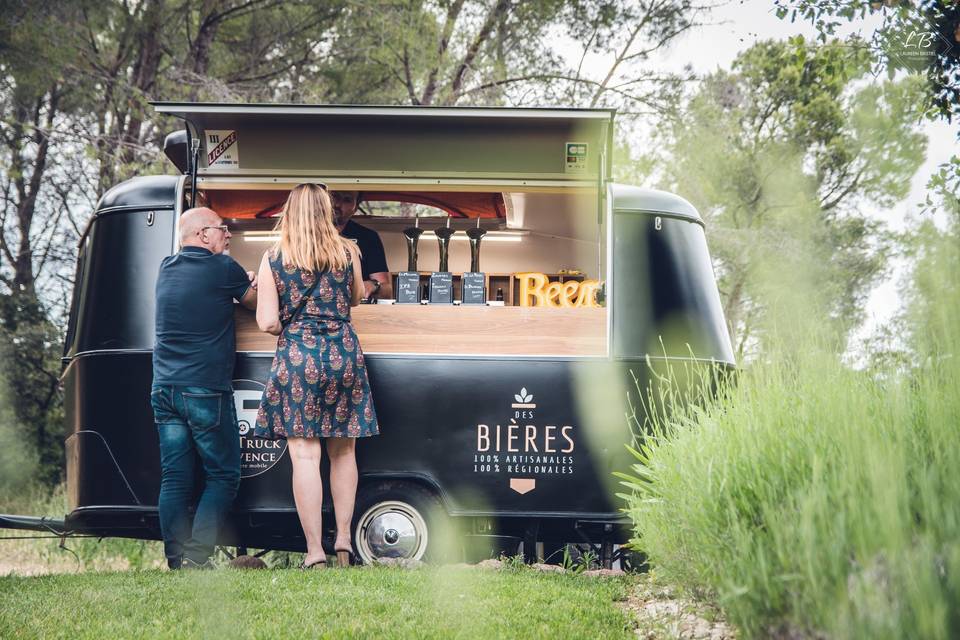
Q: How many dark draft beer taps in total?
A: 3